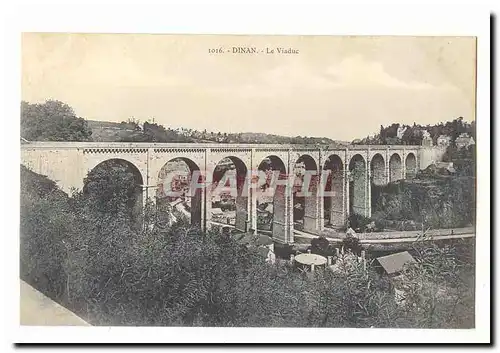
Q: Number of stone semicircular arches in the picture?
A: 10